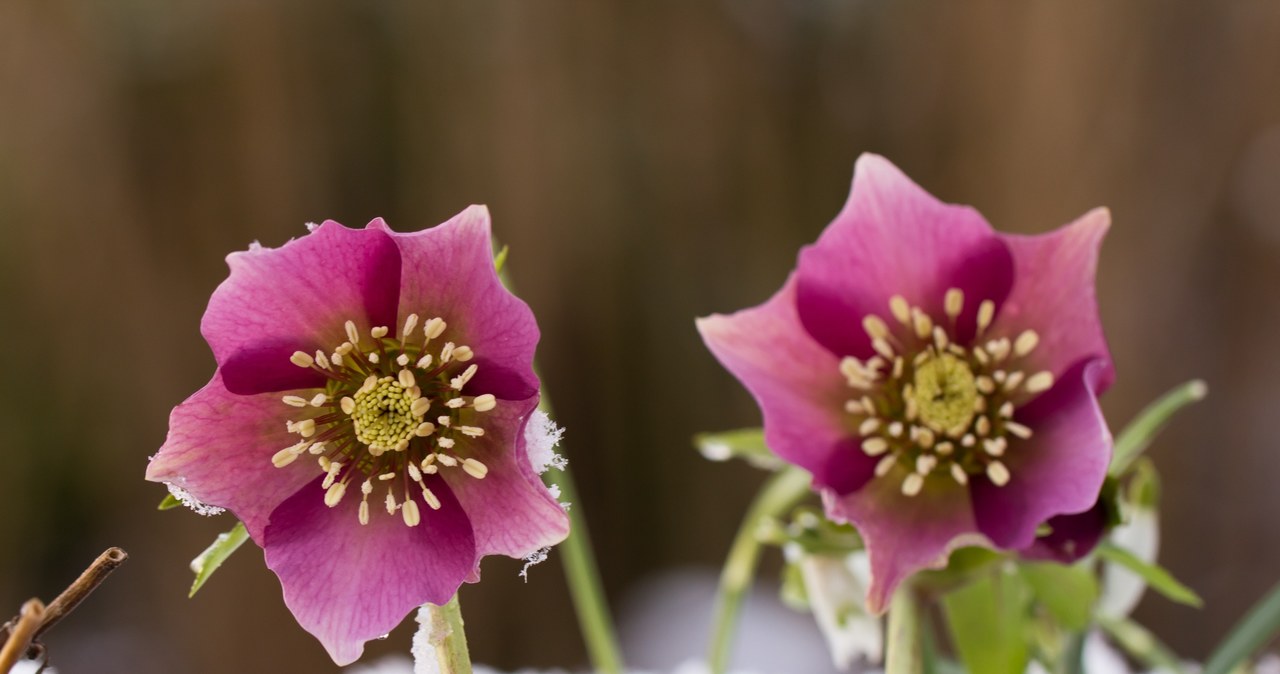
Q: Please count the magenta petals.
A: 10